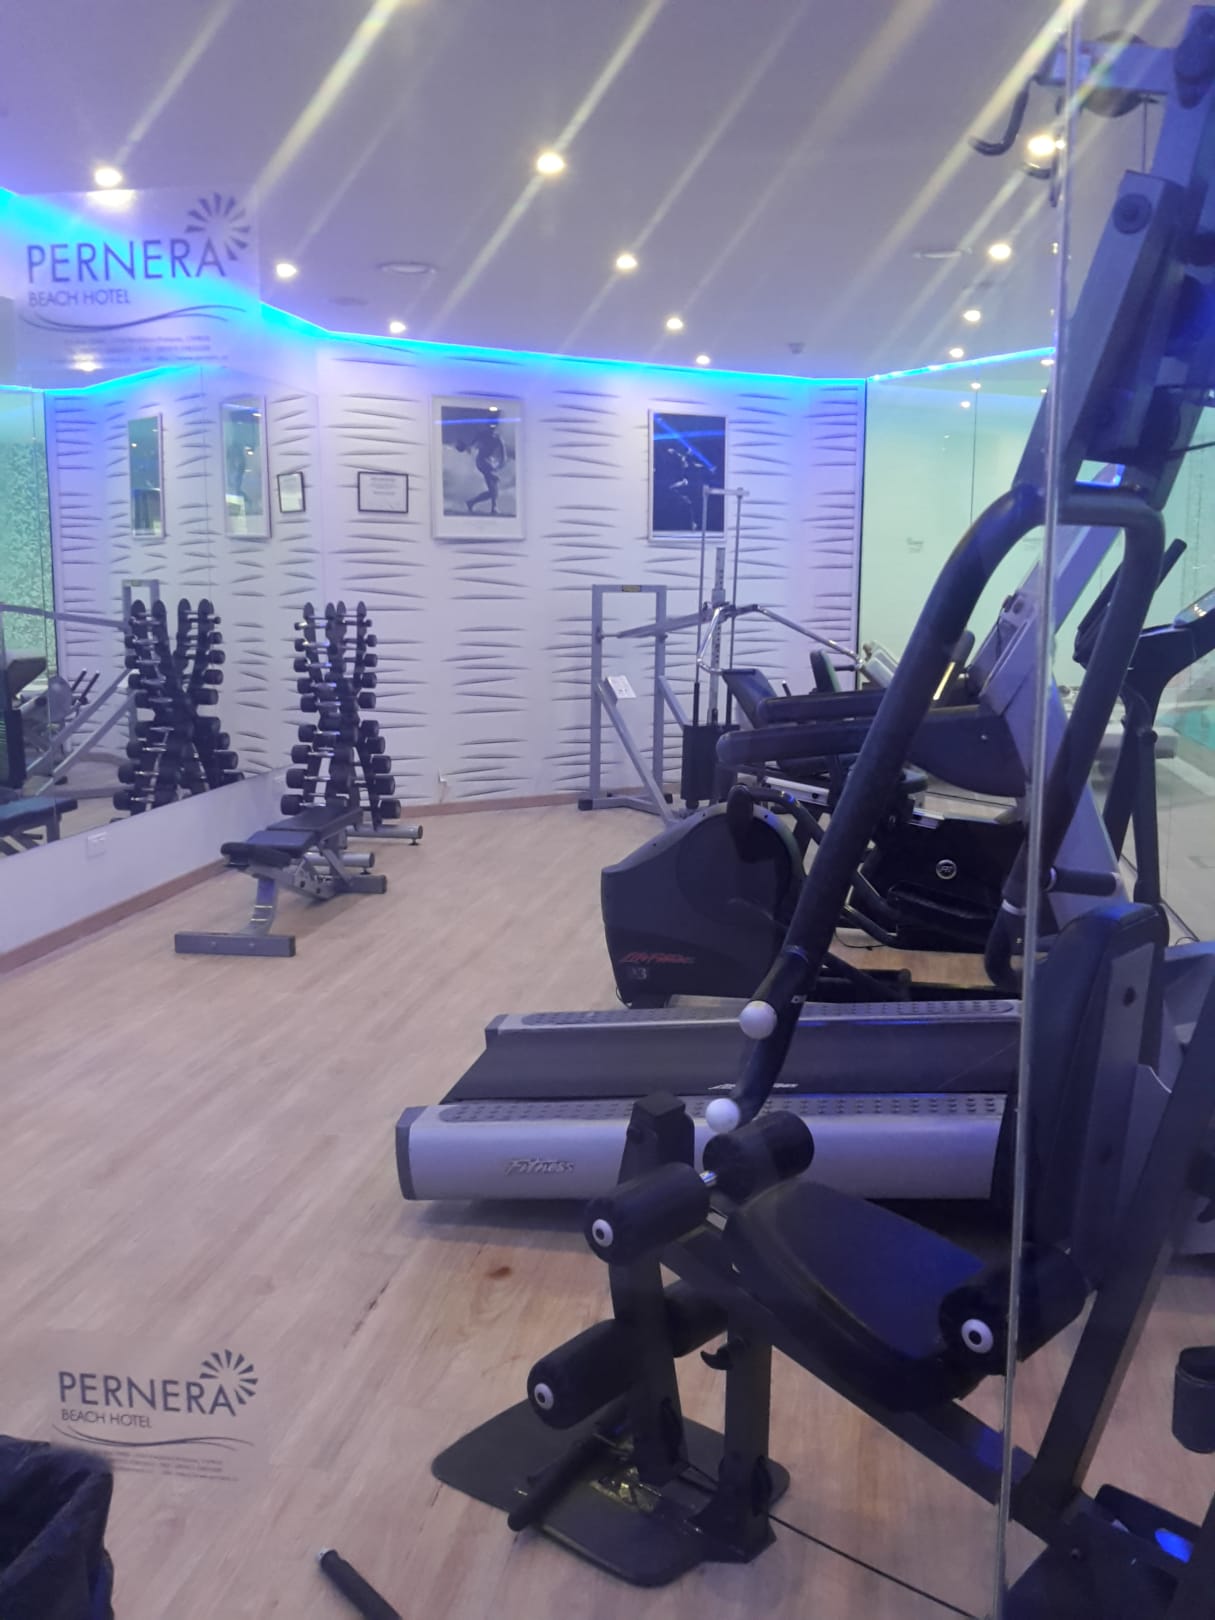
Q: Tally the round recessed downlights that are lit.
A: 11